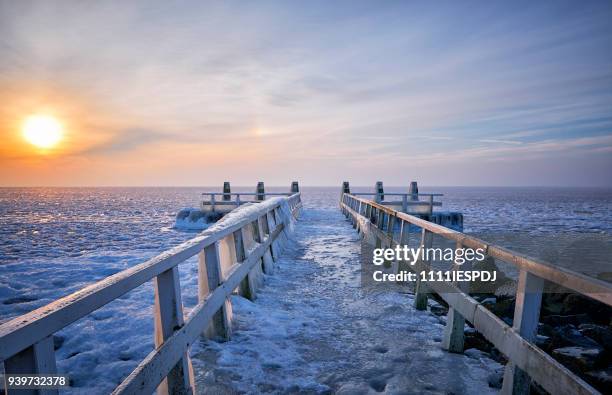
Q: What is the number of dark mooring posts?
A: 6